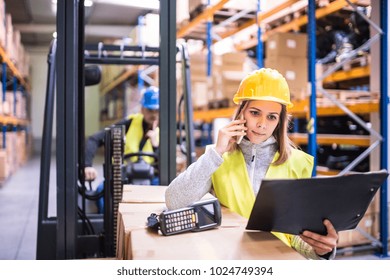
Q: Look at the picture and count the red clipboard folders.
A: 0